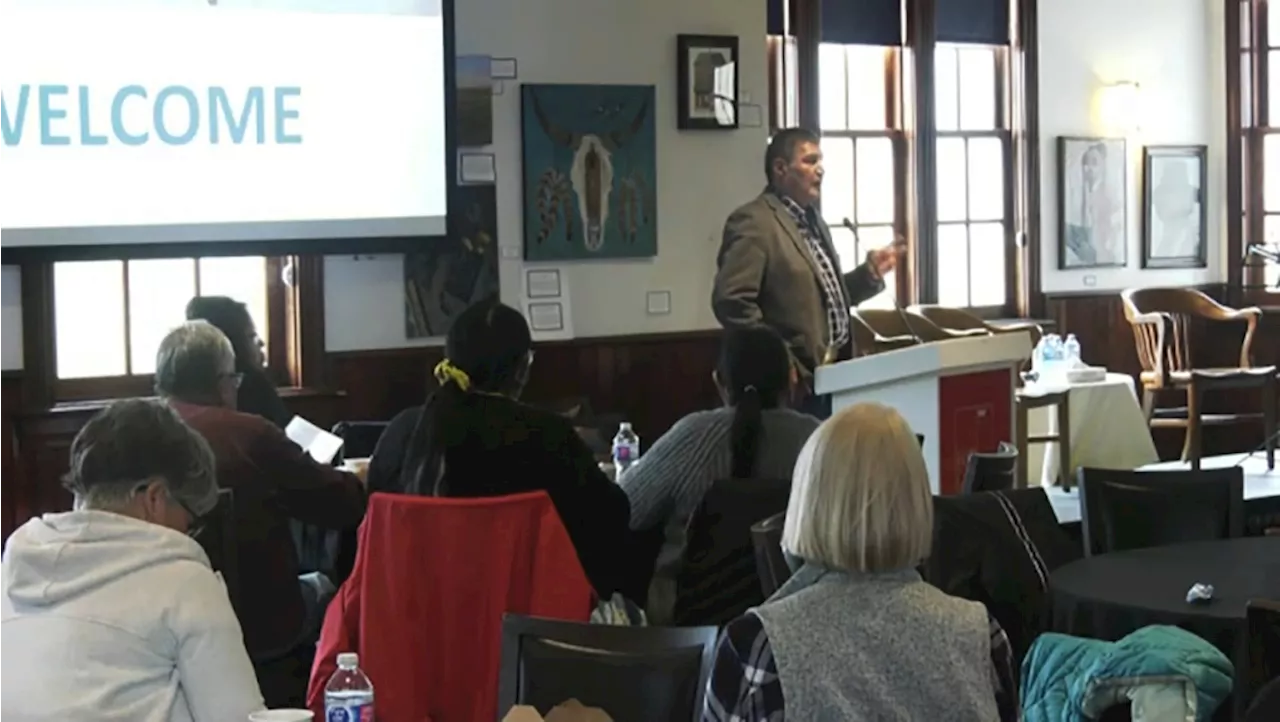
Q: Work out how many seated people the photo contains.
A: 6